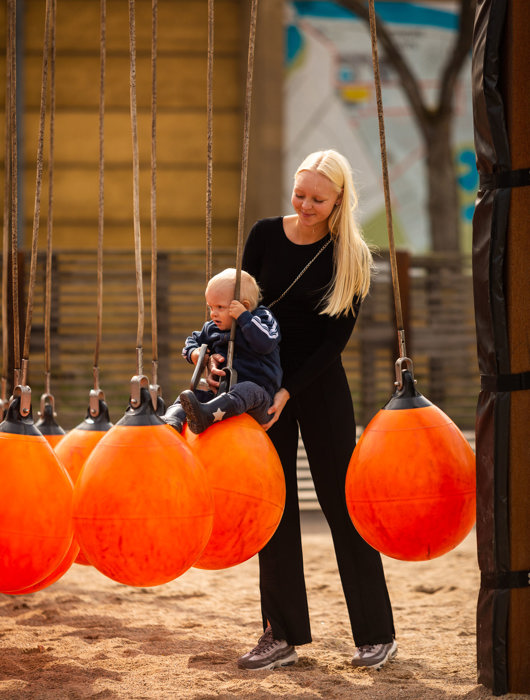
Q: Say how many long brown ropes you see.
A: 10